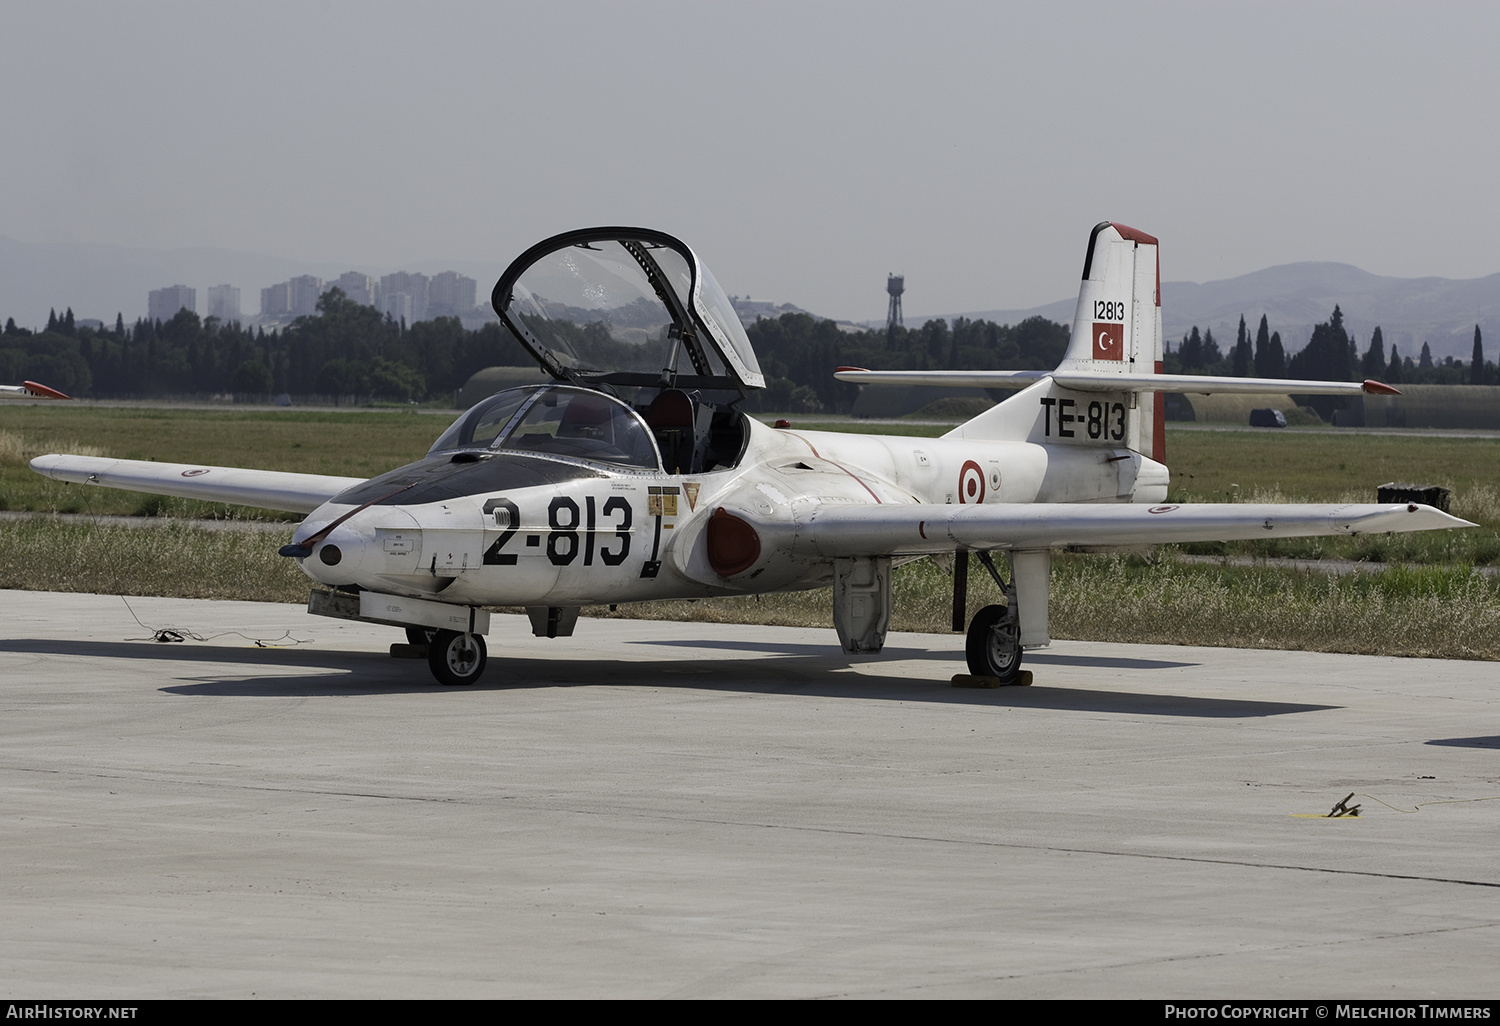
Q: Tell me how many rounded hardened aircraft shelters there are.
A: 4